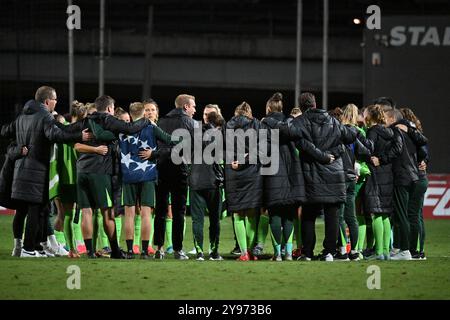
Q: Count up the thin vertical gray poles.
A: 4